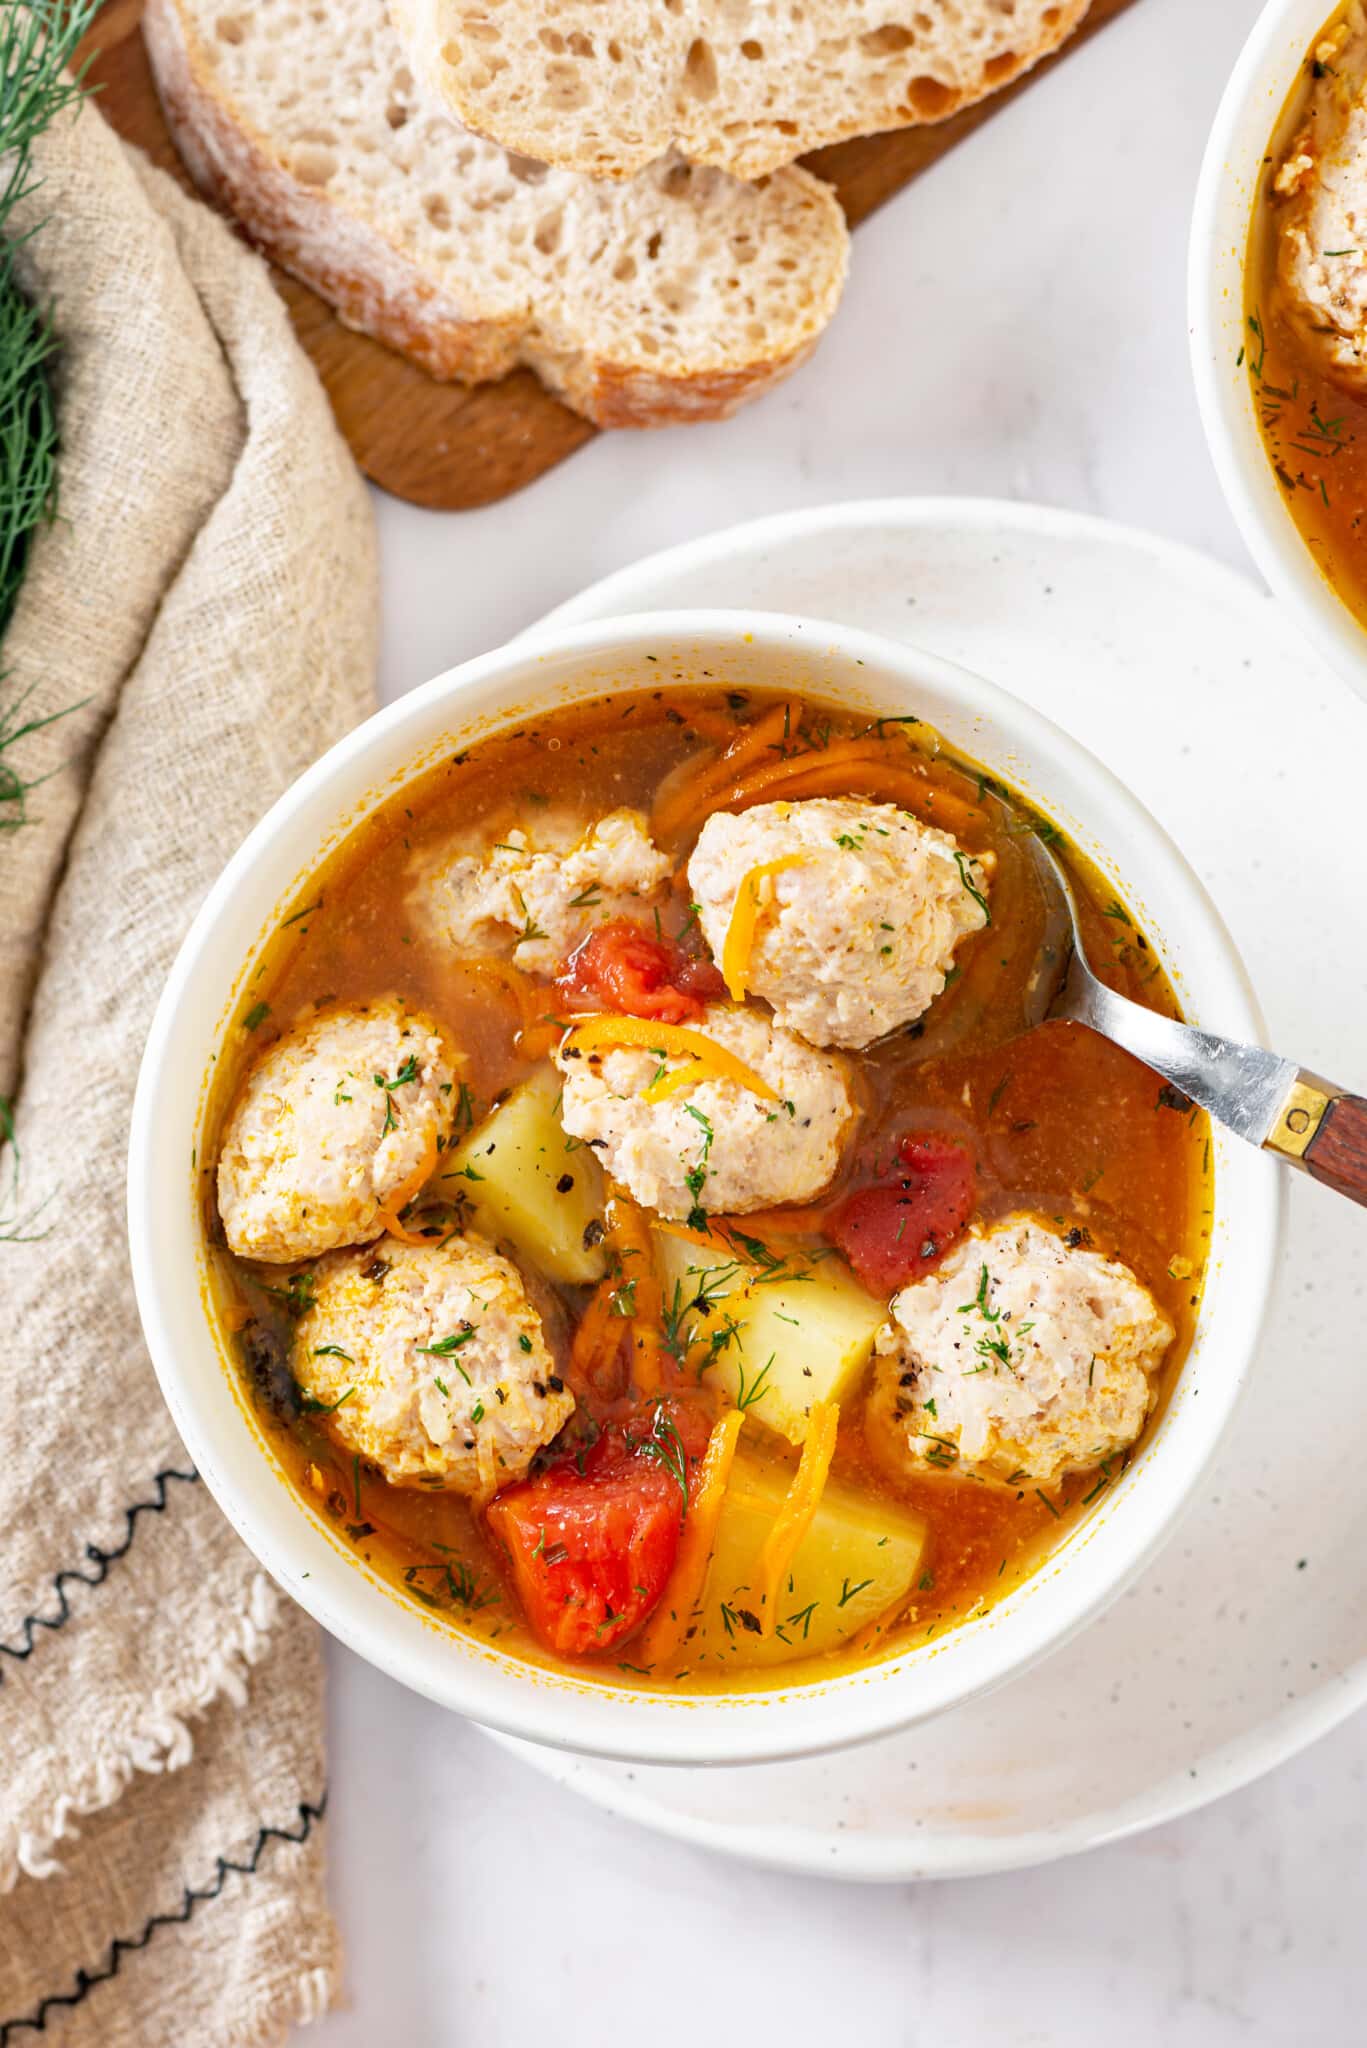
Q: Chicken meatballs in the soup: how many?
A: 6